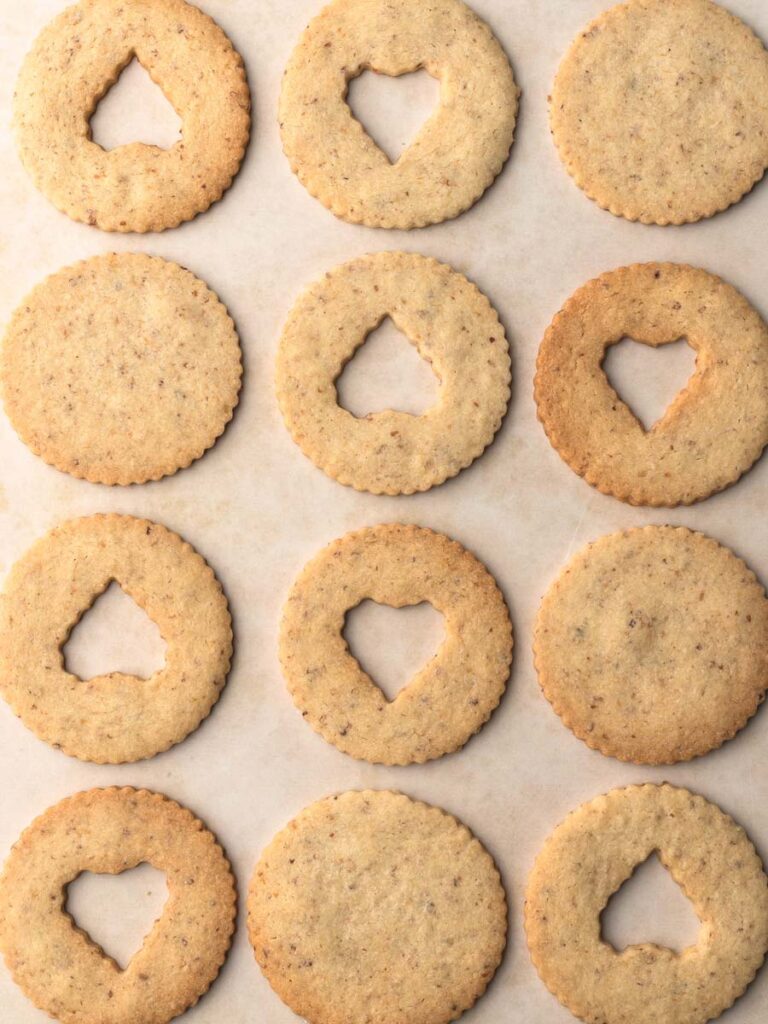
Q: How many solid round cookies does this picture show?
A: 4